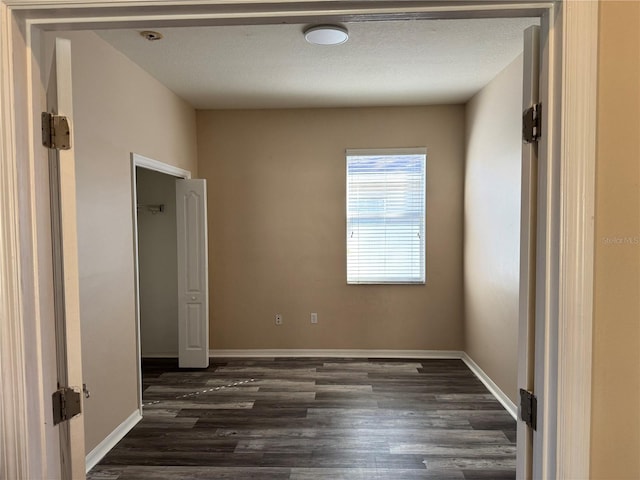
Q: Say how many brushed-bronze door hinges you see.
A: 4